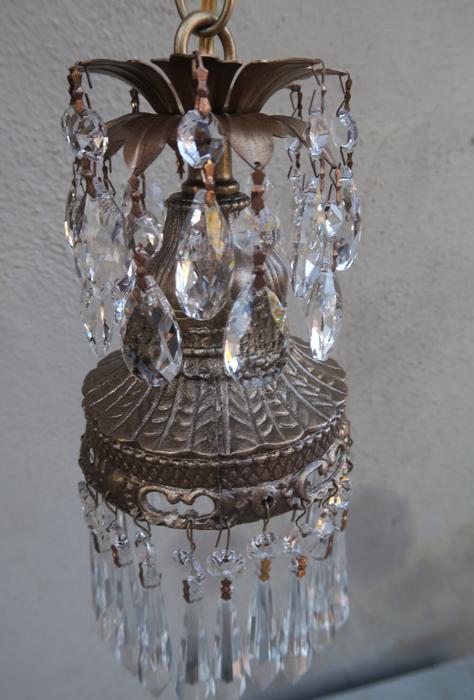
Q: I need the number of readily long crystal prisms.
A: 9